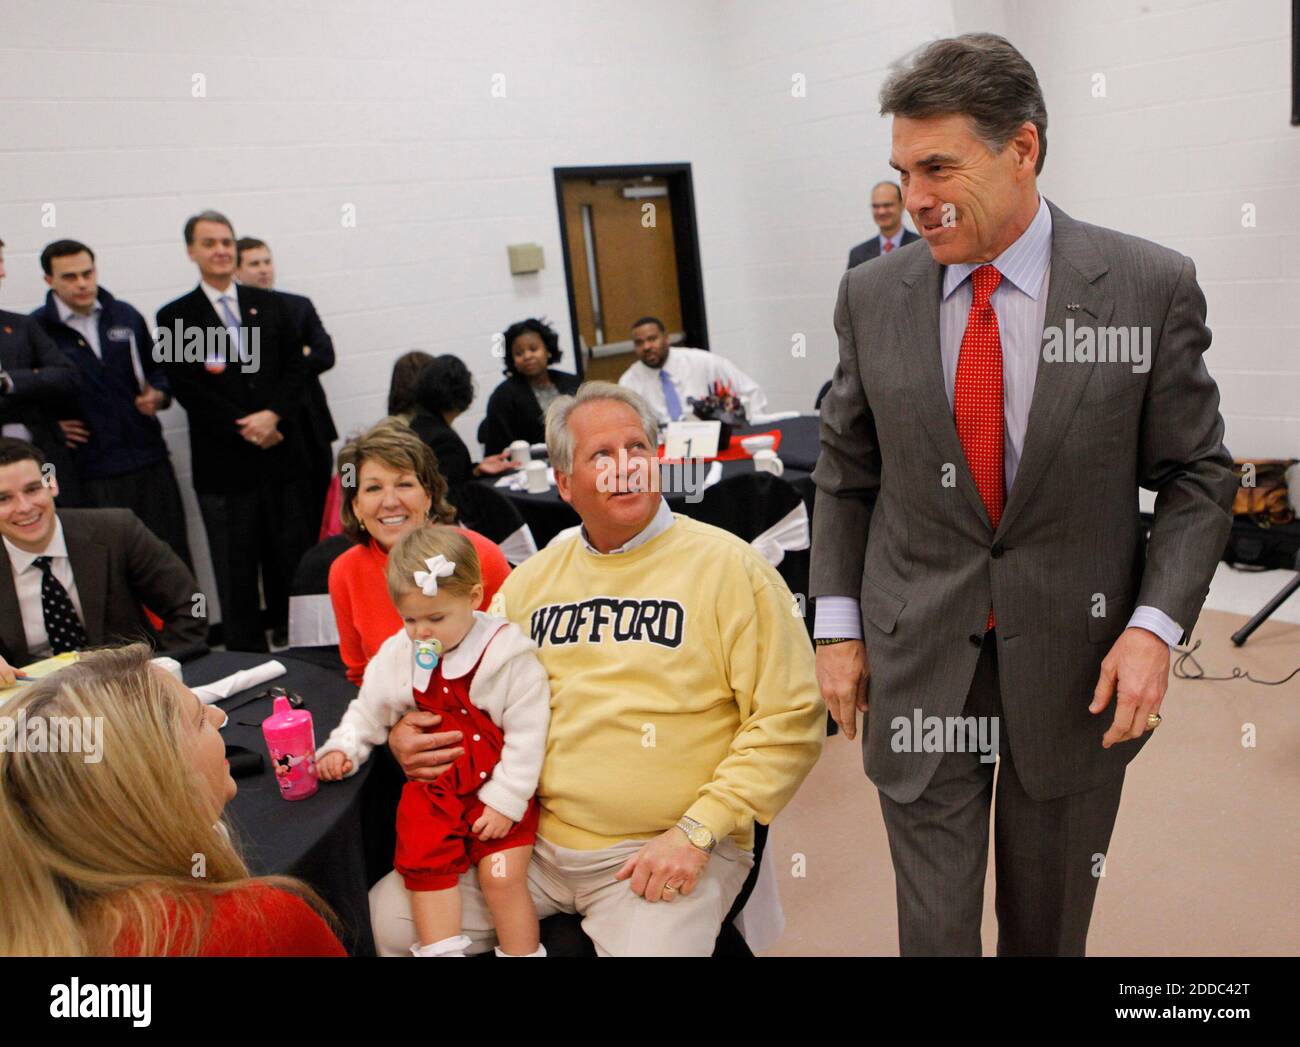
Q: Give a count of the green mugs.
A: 0